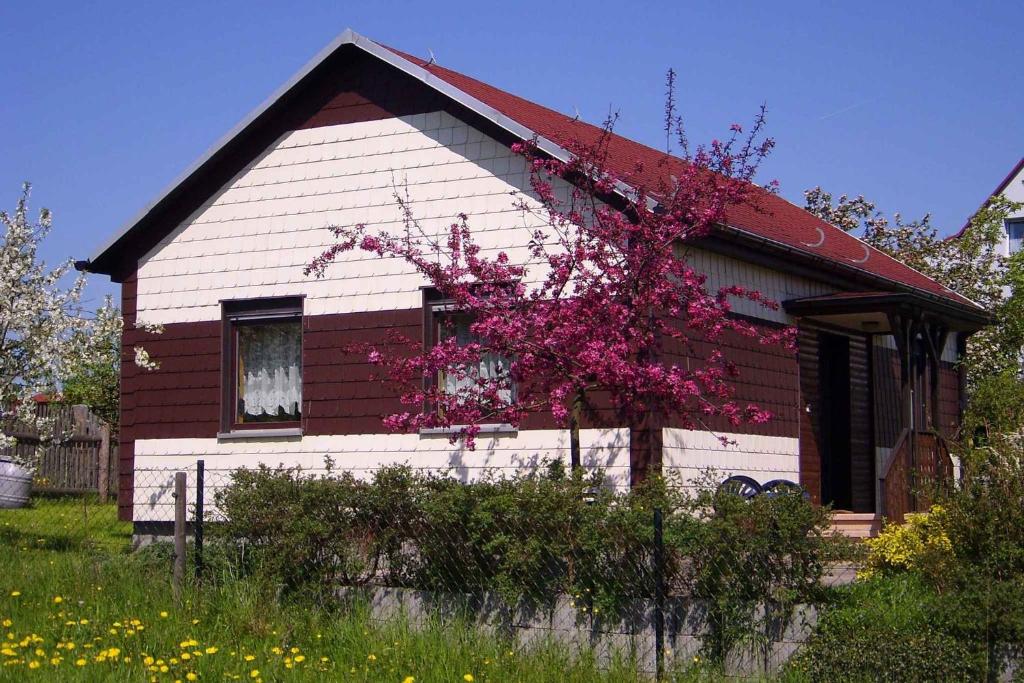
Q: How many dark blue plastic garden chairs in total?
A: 2